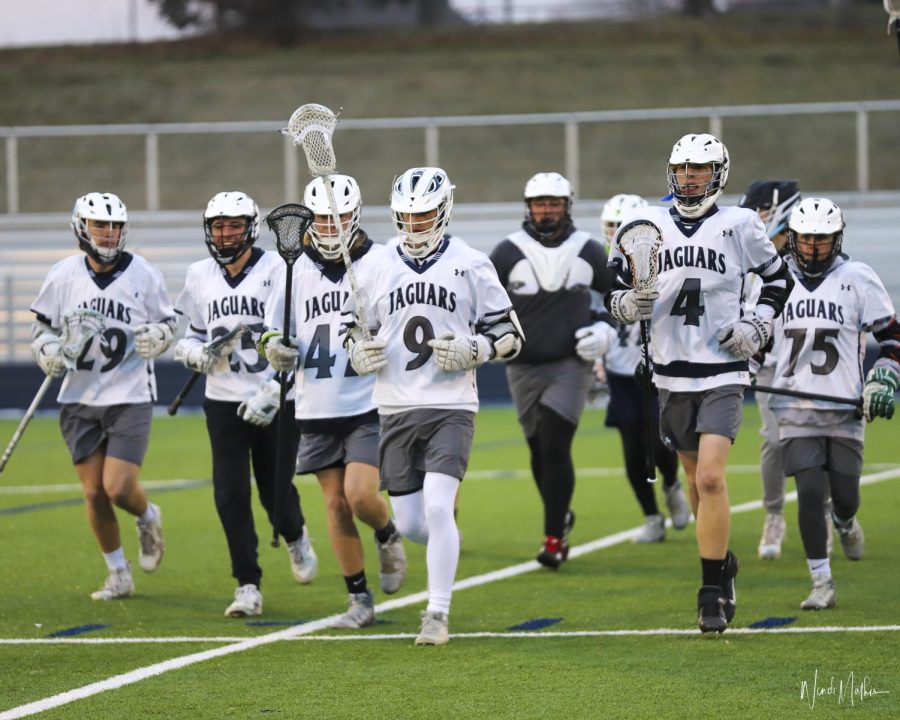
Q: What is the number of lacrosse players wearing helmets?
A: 9